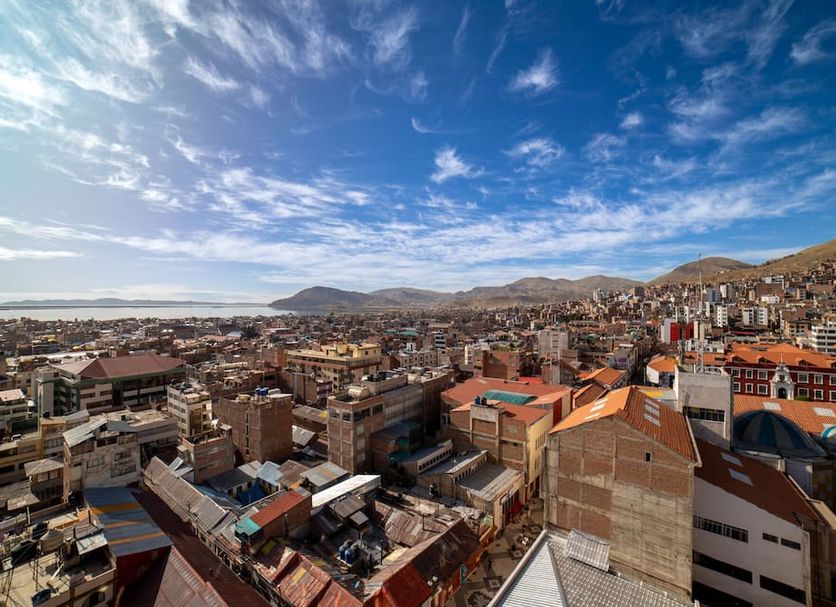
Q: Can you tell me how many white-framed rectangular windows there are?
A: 12